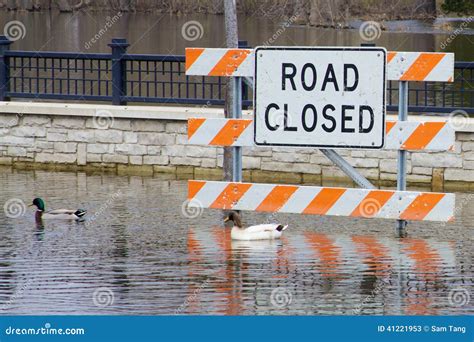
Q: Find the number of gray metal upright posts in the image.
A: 2